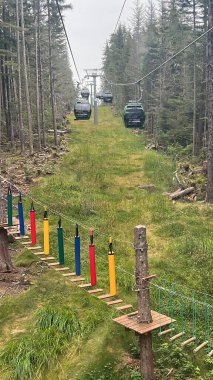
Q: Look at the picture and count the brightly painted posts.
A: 8